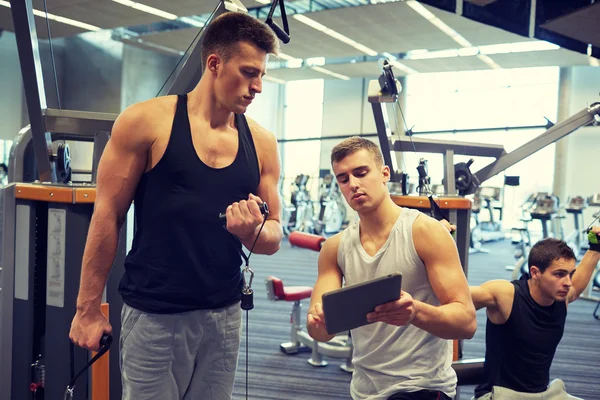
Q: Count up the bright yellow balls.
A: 0